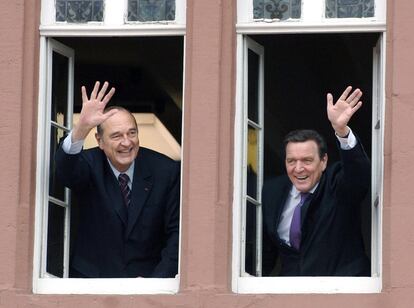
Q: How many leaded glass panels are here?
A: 4